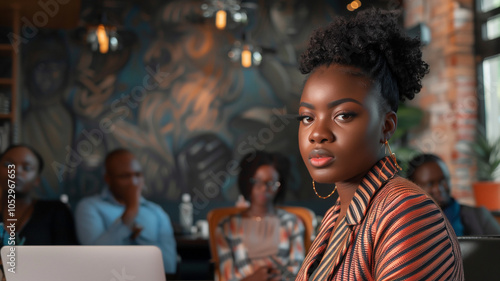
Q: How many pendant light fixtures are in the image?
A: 3